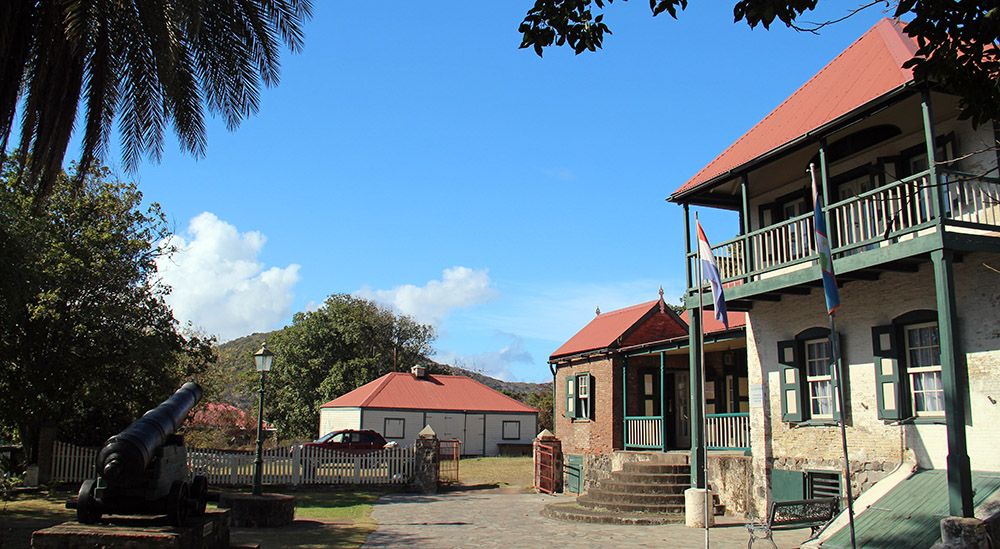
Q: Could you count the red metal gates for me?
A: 2